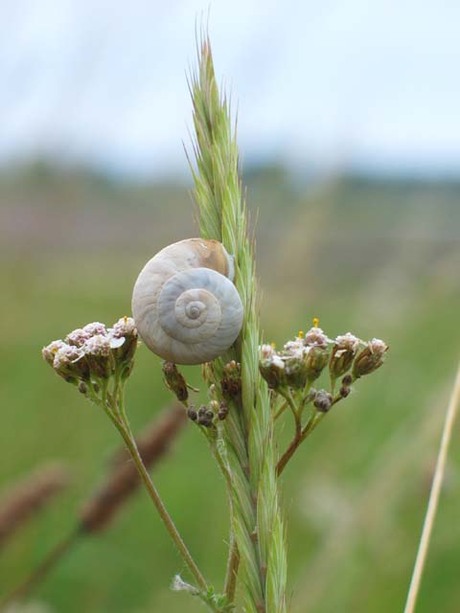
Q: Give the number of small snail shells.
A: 1